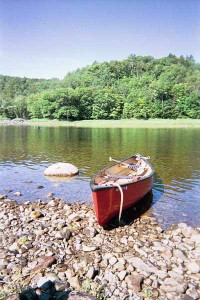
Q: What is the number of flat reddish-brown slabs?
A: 1